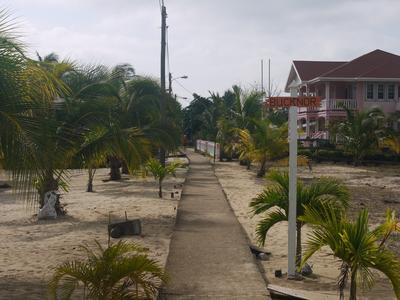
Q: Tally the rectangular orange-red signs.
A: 1